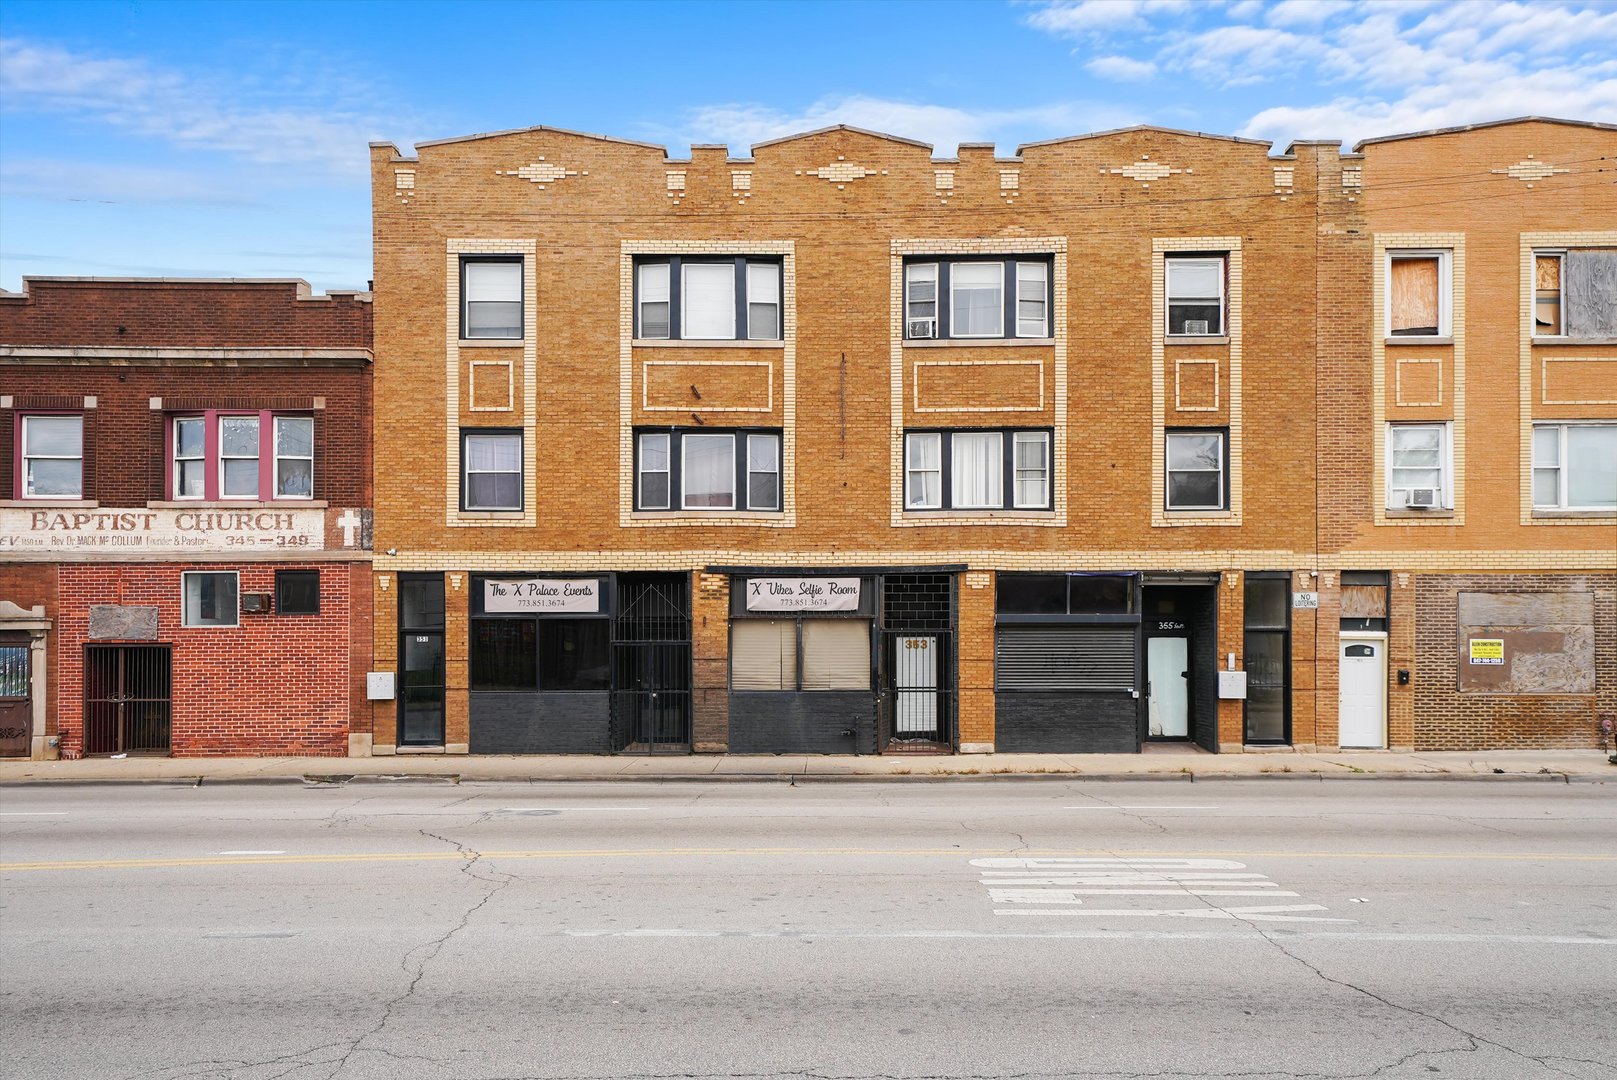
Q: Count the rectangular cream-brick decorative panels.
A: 6